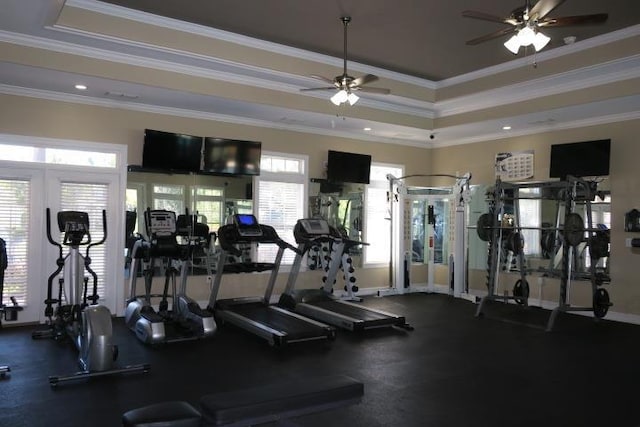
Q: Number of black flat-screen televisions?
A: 4